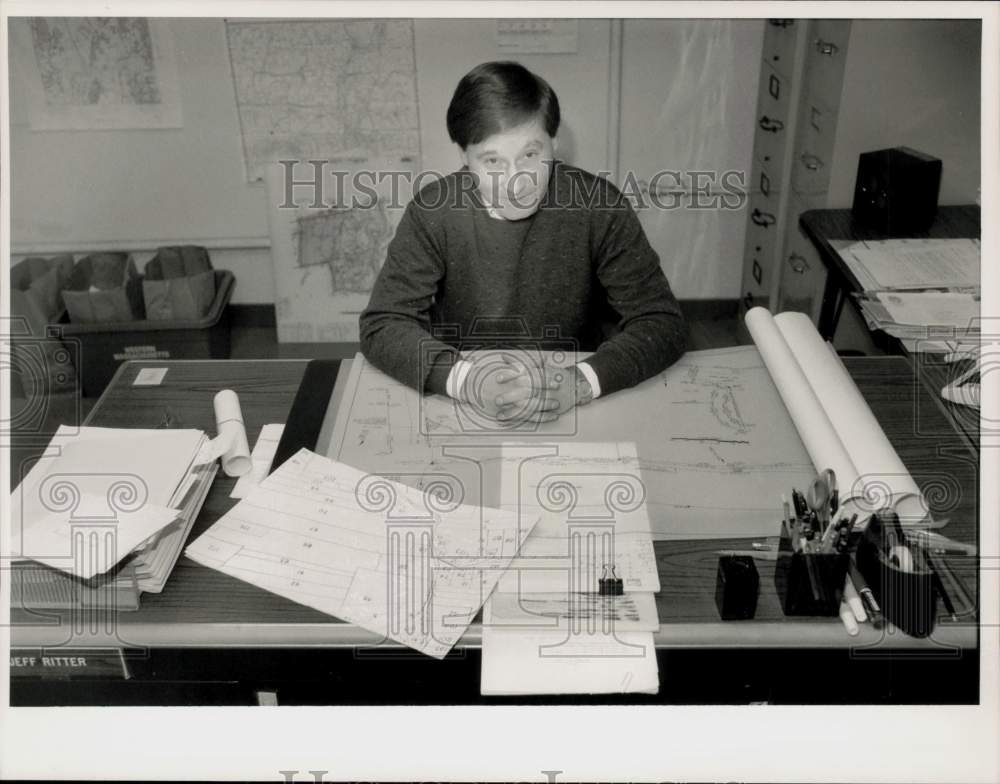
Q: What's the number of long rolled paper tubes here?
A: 2